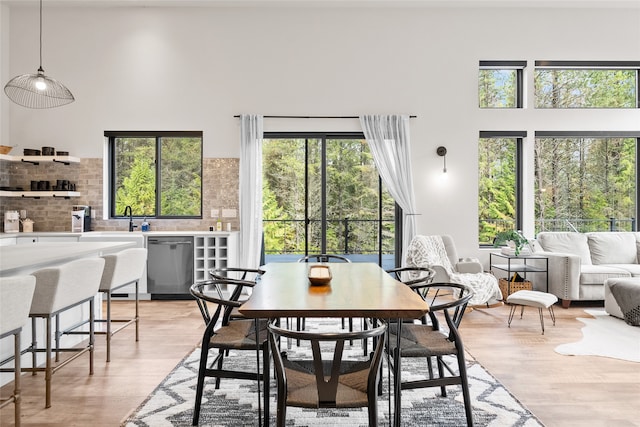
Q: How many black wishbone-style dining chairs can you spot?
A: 6